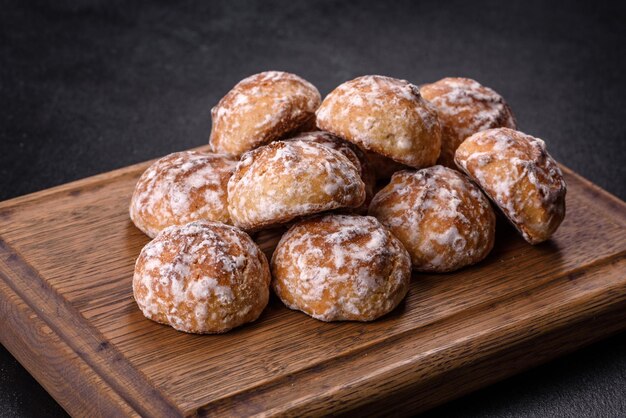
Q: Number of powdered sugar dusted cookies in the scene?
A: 10